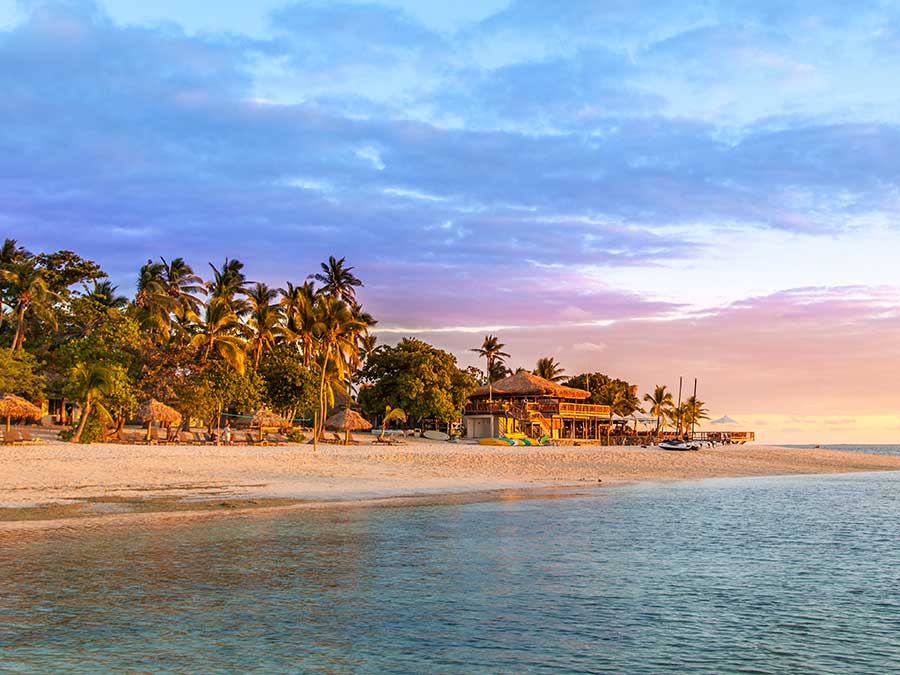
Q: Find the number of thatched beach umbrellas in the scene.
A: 4